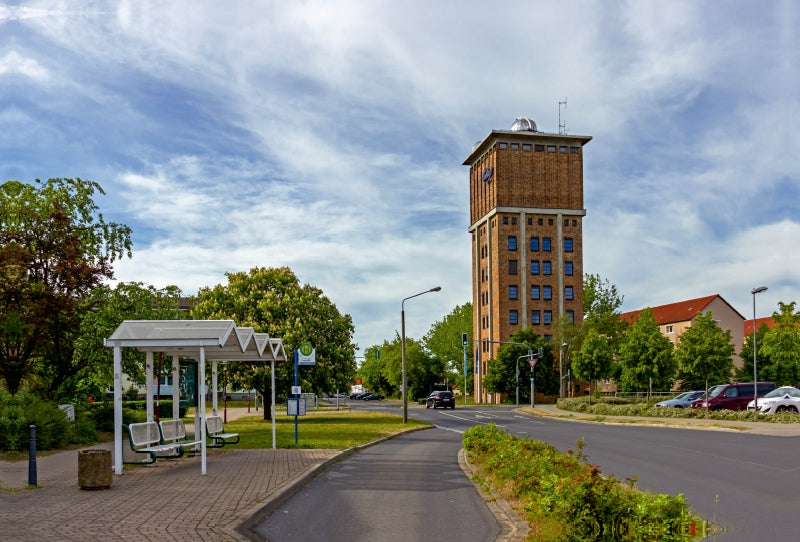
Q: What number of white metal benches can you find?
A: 3